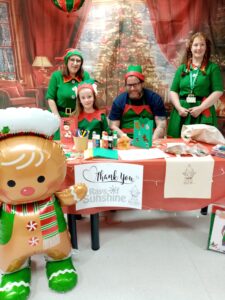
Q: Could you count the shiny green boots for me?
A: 2